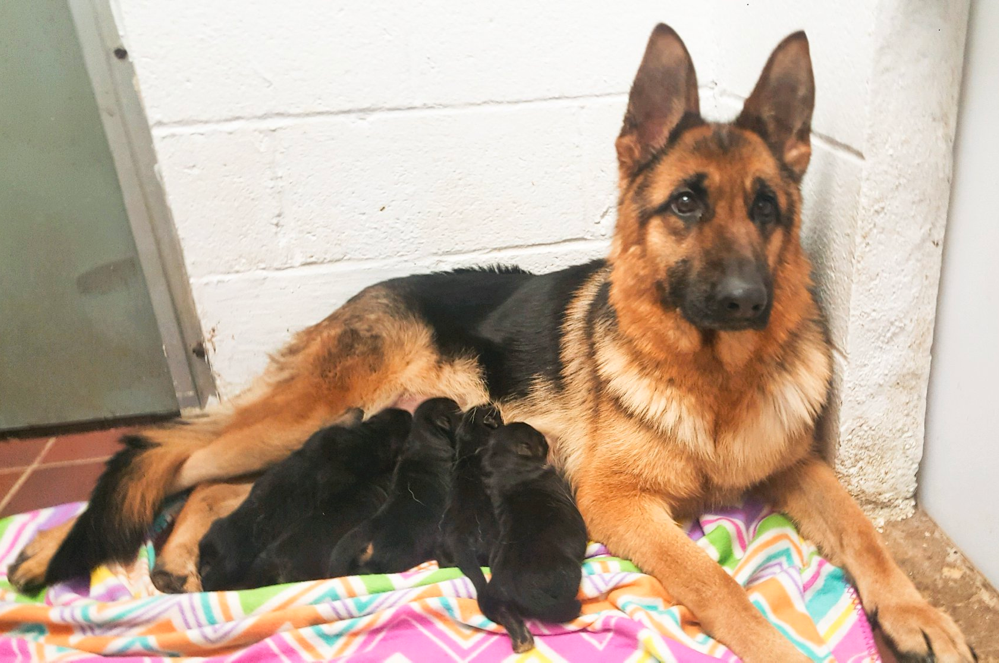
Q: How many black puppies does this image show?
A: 5